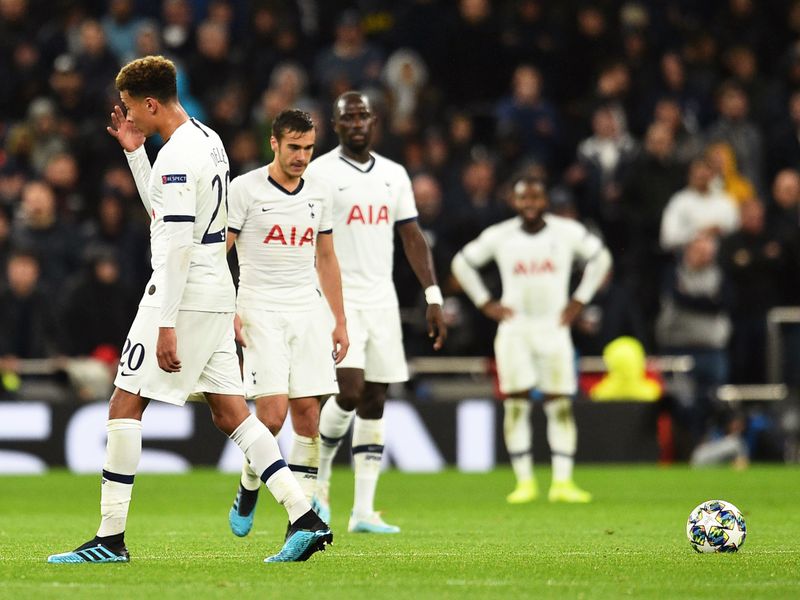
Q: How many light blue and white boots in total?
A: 2